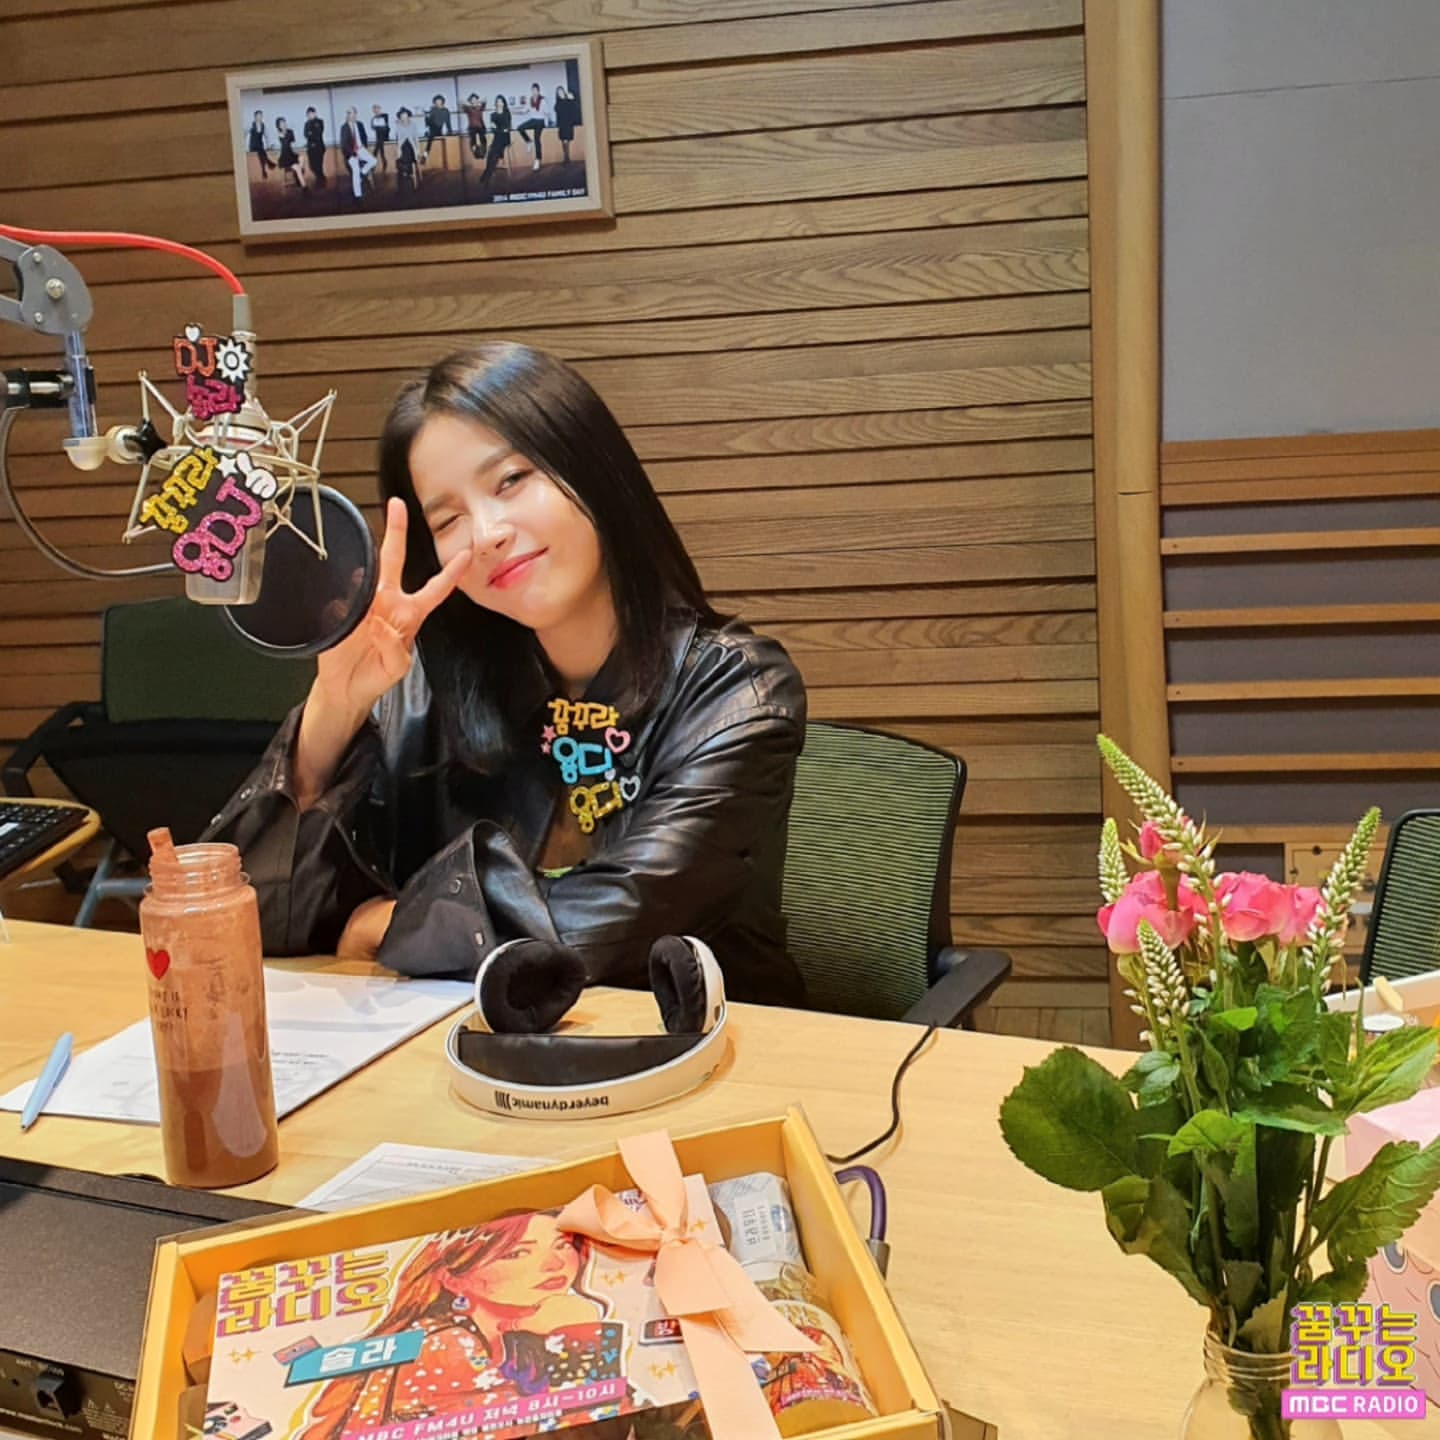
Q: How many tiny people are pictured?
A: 11